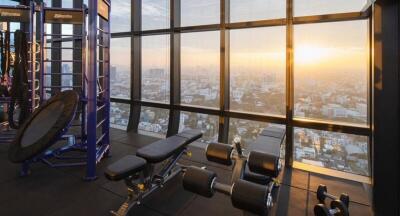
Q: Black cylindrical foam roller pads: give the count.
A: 4